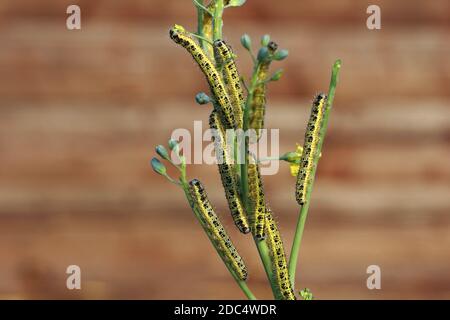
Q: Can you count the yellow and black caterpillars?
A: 8